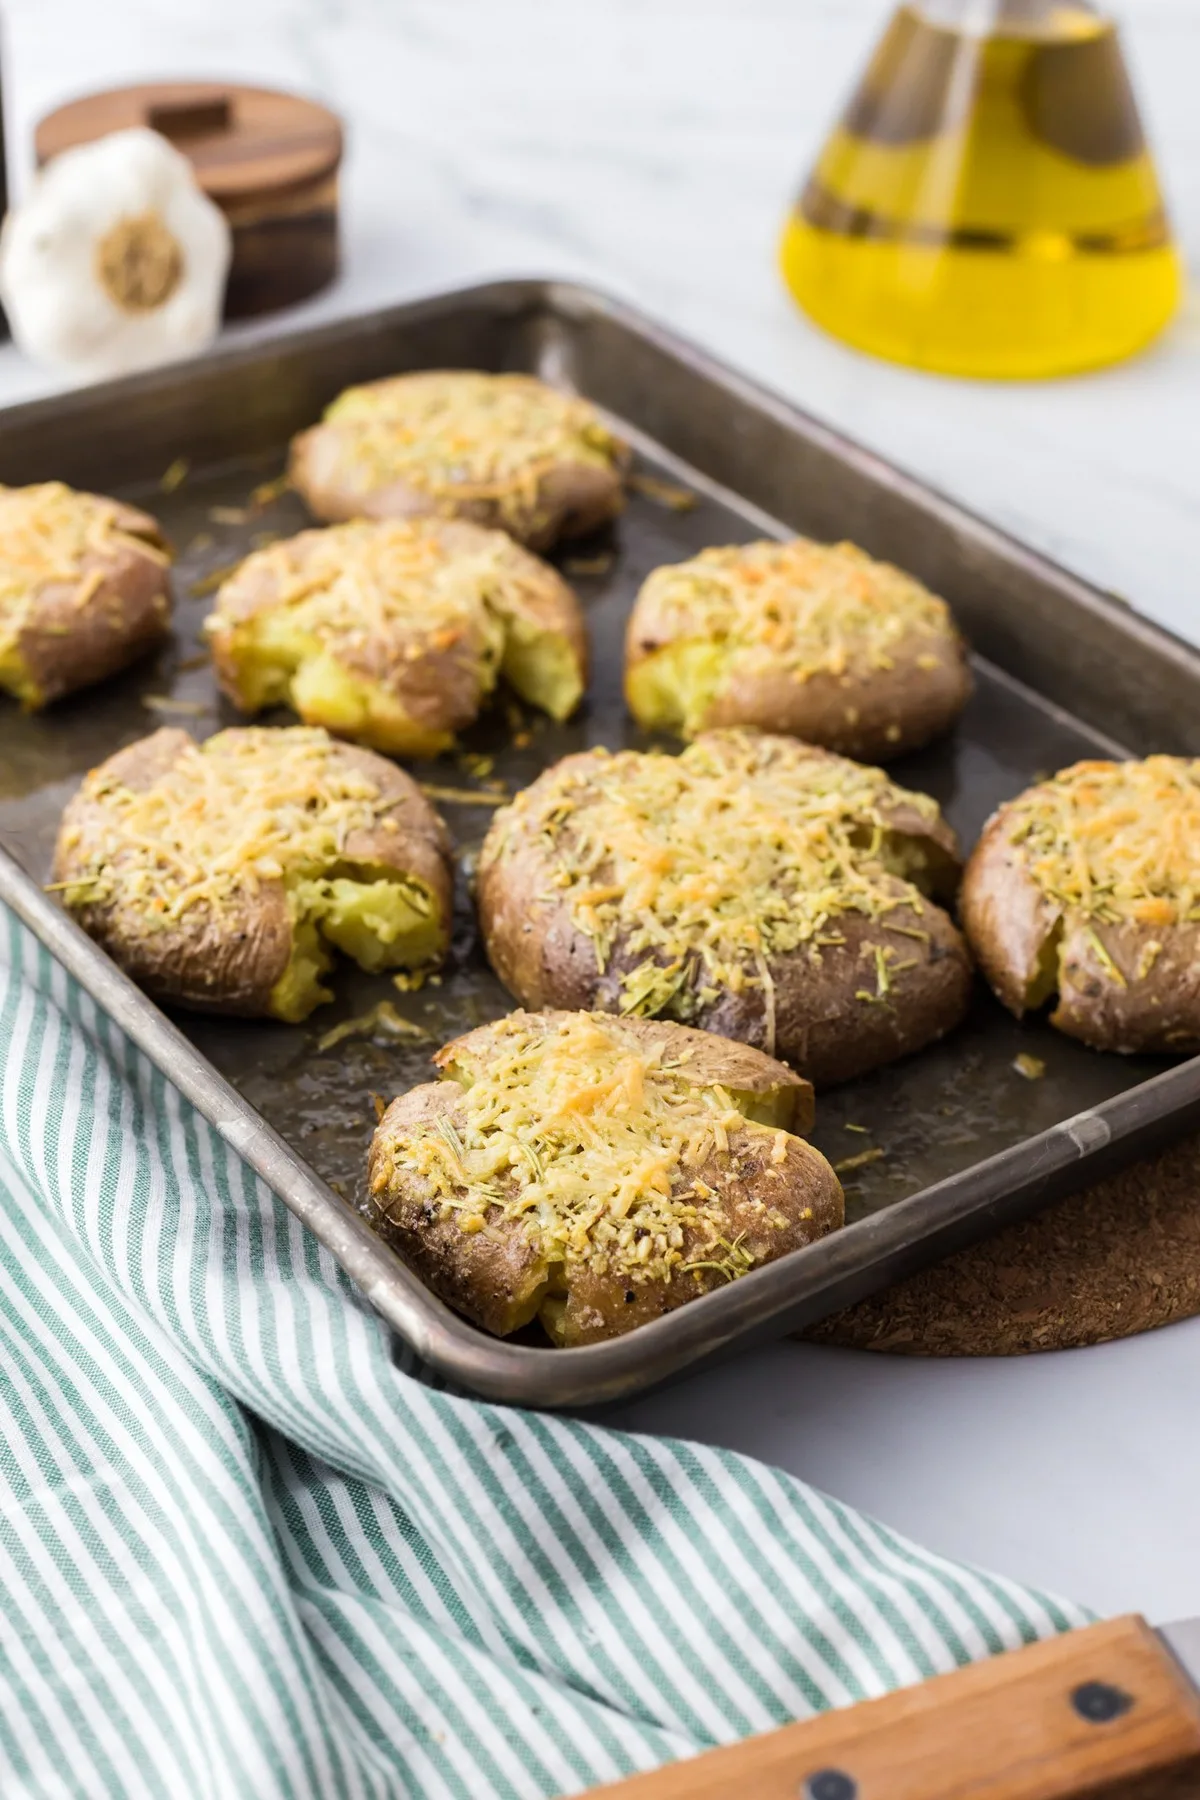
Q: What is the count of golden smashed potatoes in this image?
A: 8